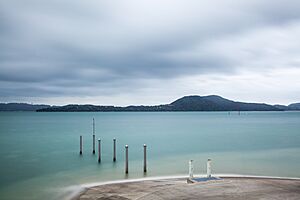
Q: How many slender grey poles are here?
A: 6